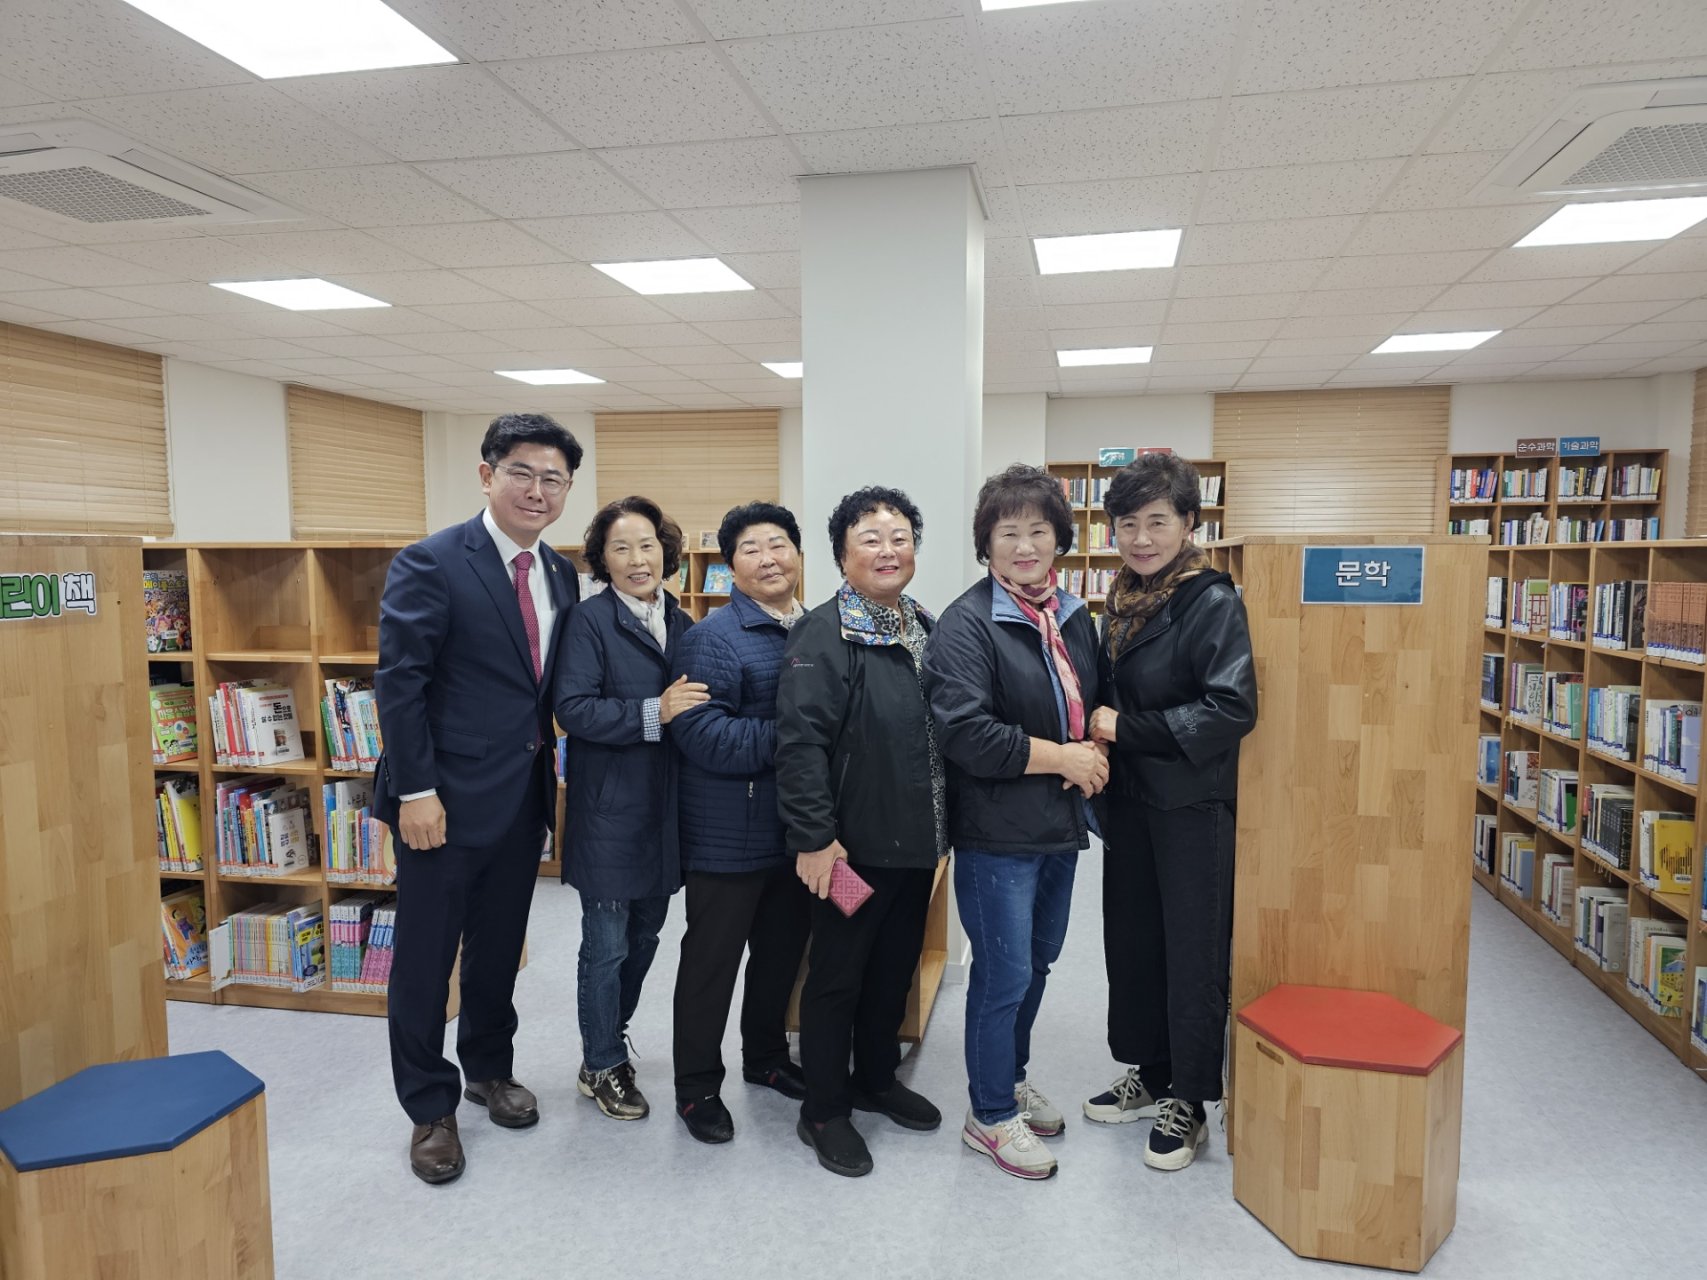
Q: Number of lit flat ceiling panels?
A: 10